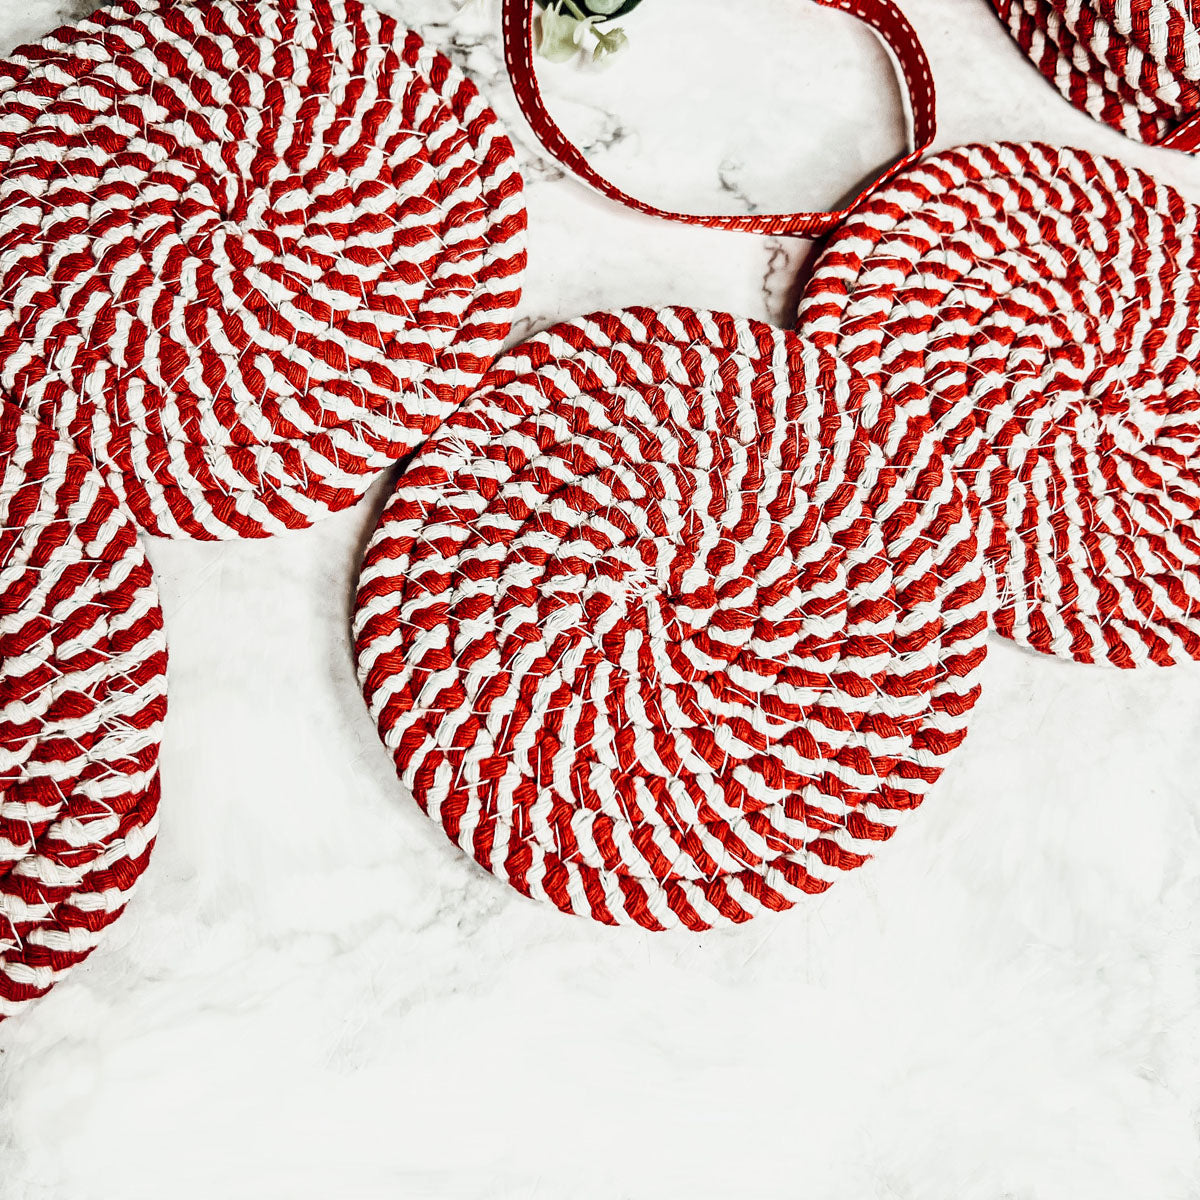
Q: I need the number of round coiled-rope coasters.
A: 5